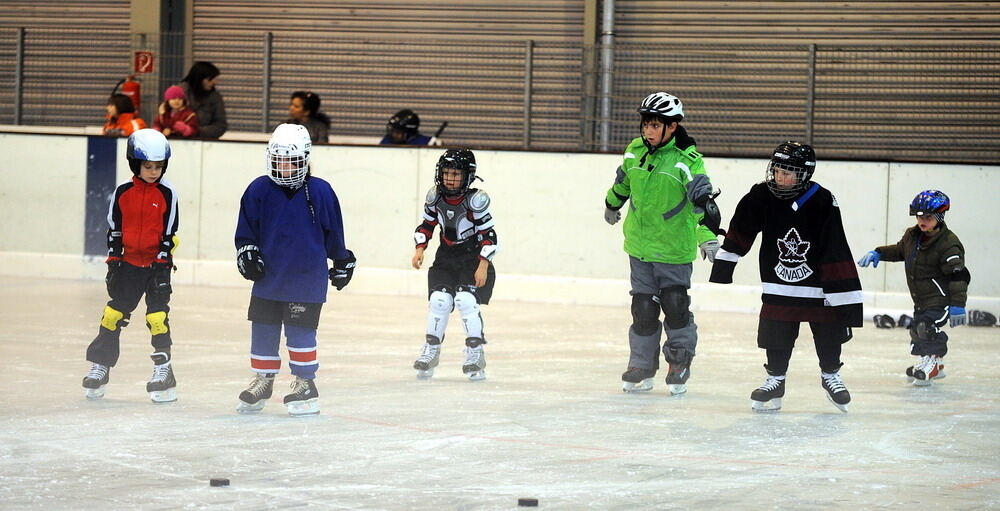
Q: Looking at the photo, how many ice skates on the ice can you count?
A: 12